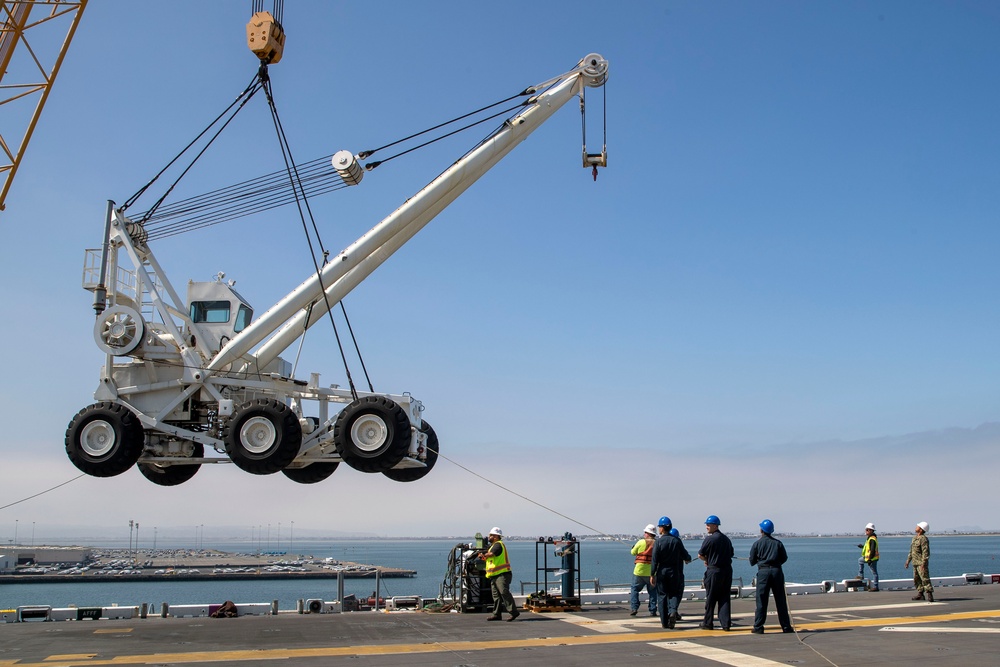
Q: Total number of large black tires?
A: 6